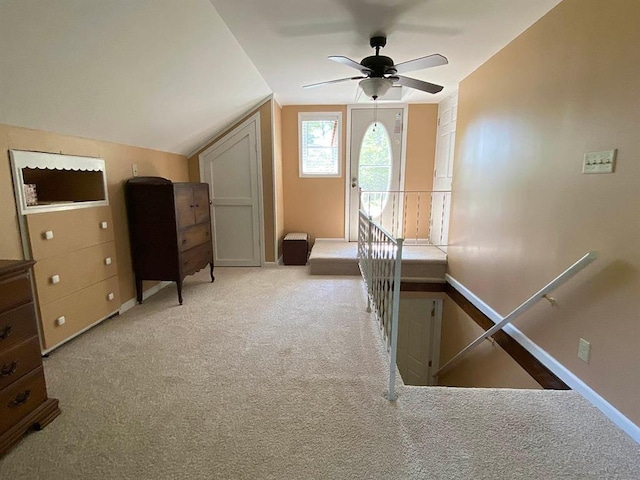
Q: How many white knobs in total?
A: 6